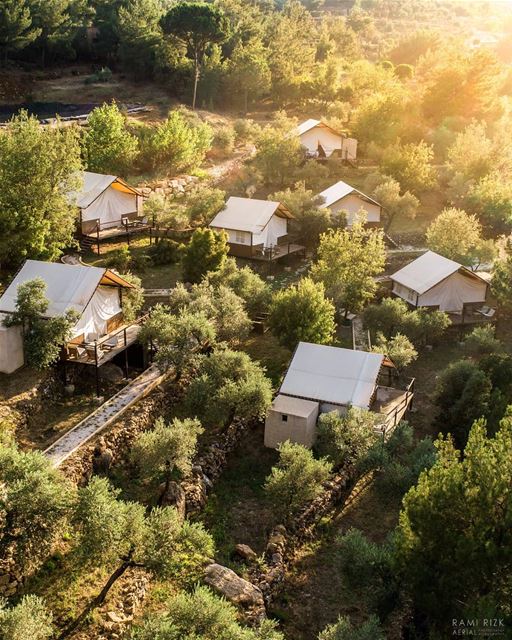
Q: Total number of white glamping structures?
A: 7